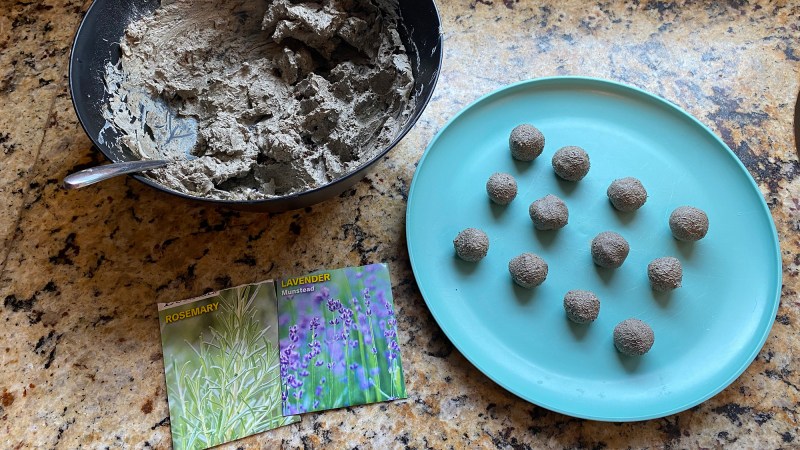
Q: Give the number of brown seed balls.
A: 12